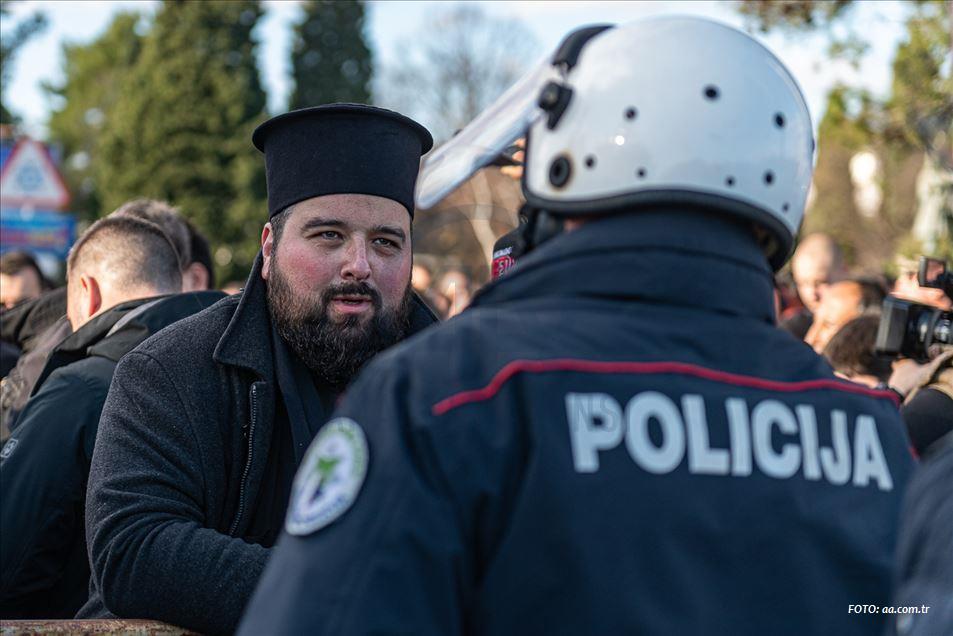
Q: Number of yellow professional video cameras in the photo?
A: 0